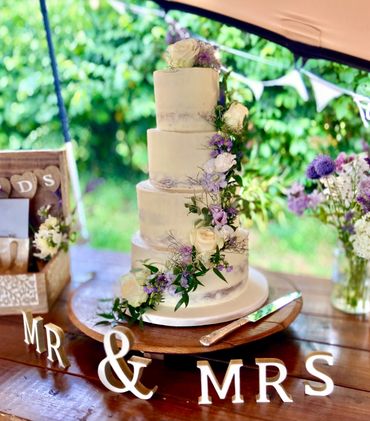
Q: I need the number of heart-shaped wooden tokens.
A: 3